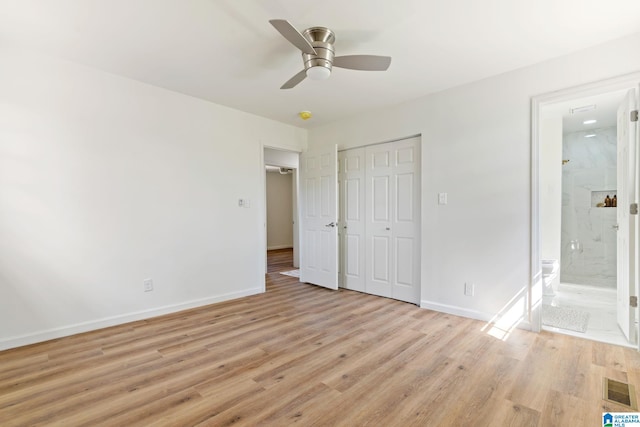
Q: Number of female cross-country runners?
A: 0